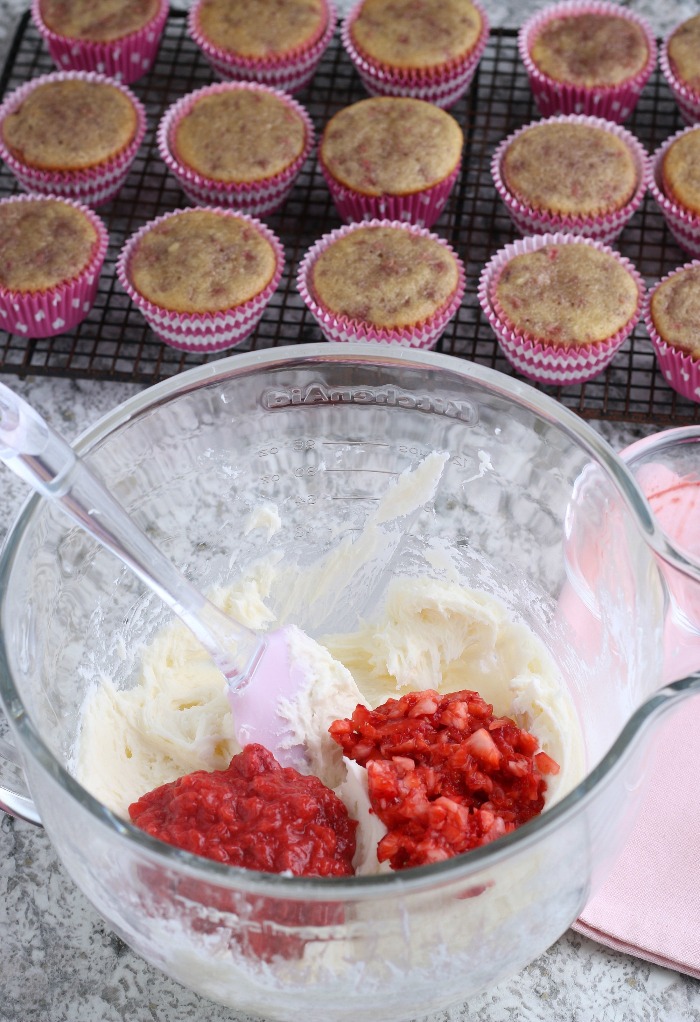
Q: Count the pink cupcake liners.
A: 15